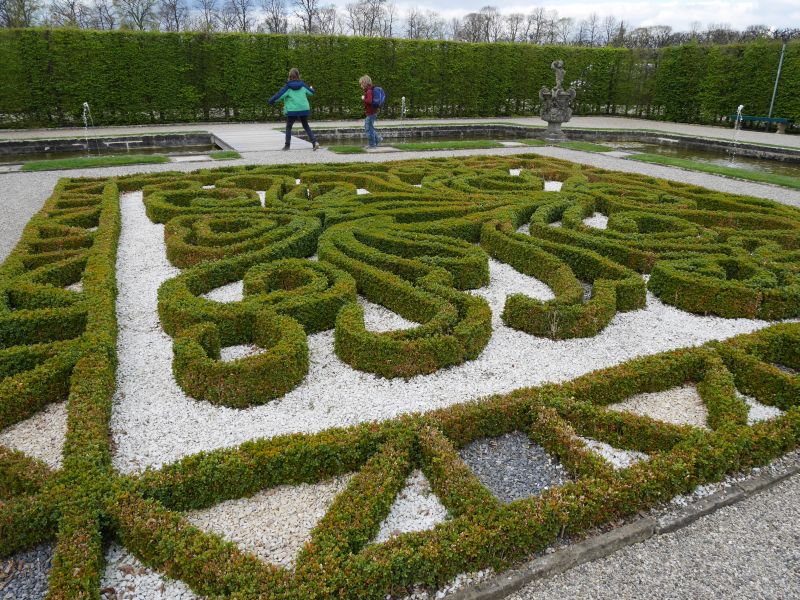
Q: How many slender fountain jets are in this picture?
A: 3